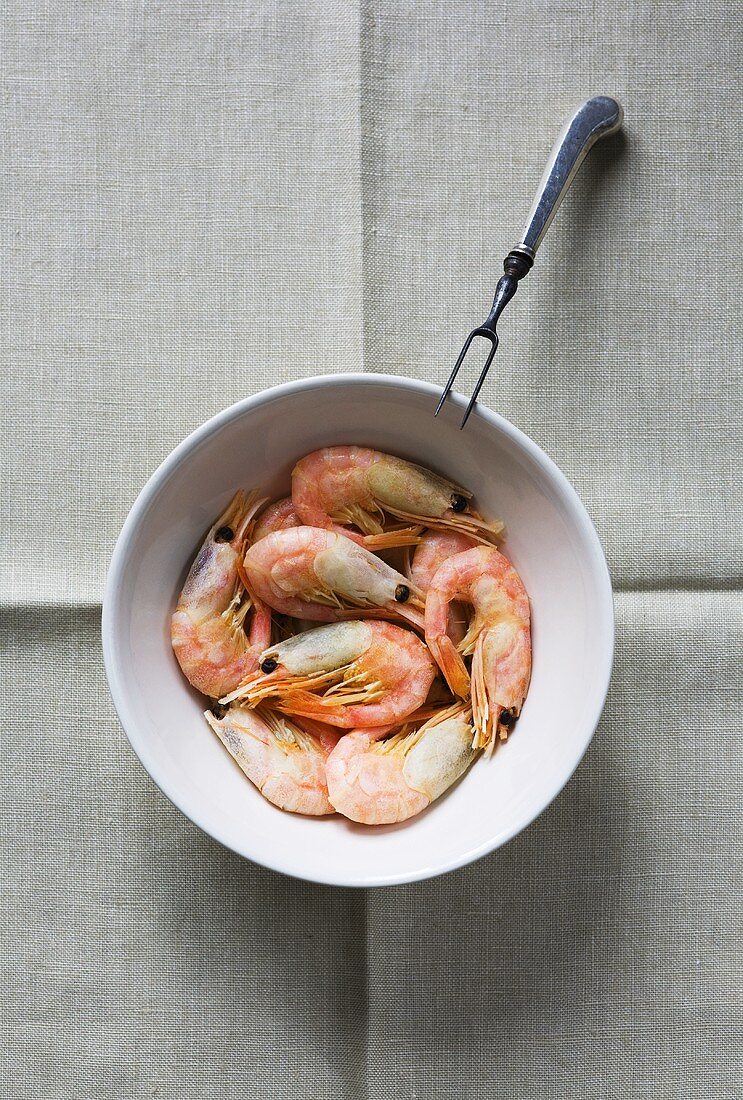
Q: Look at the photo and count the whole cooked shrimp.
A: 7